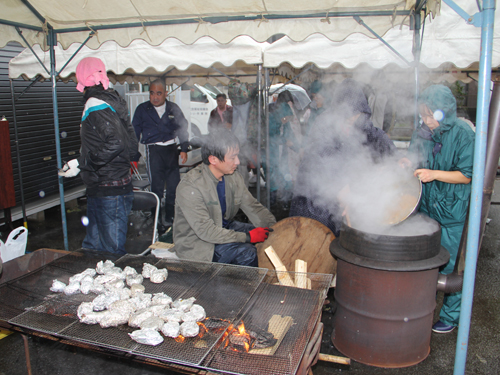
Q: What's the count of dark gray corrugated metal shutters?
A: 1